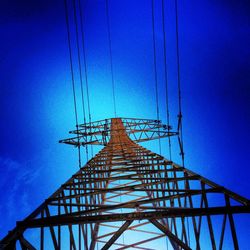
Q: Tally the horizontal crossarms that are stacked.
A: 3